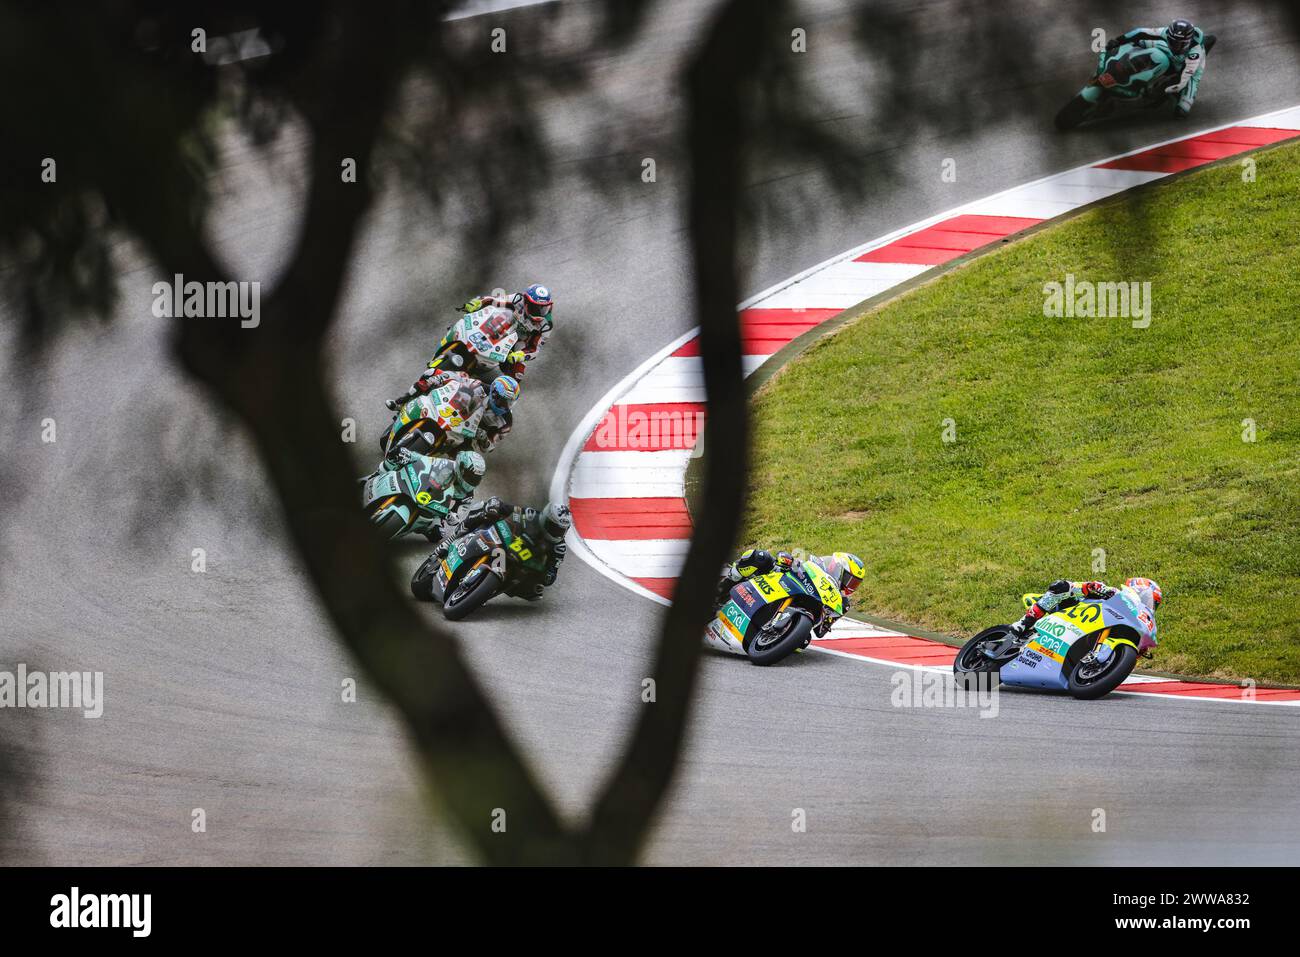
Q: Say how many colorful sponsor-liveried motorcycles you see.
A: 7